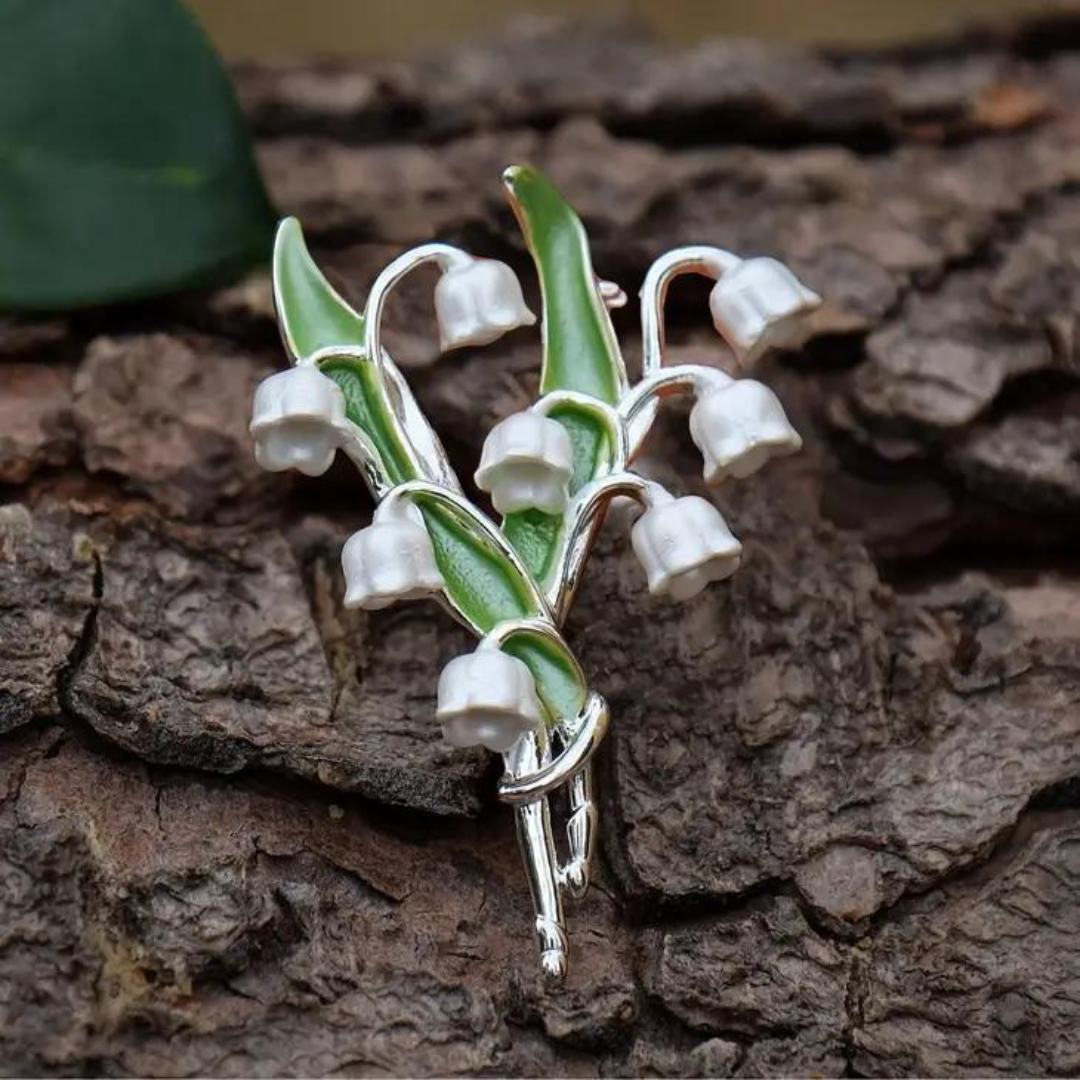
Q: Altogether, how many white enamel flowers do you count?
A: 8